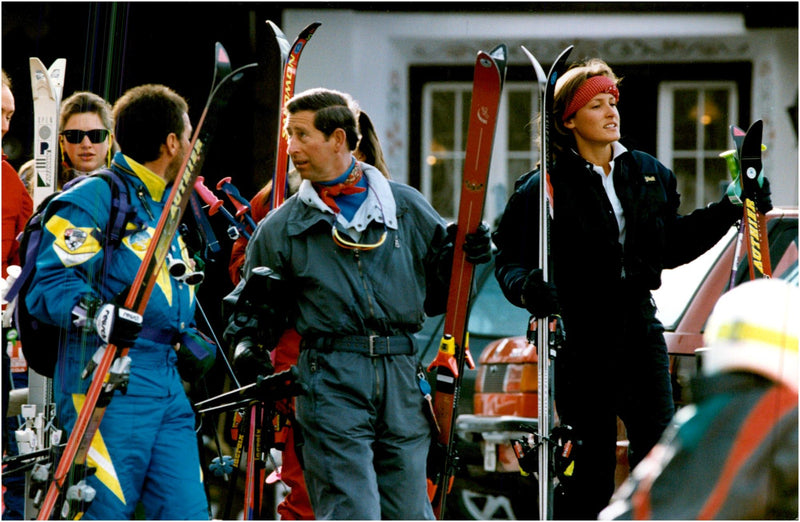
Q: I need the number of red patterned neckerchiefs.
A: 1